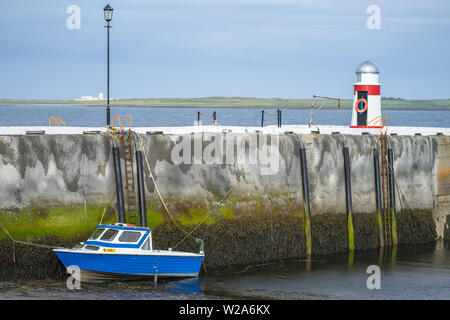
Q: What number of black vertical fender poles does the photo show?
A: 6